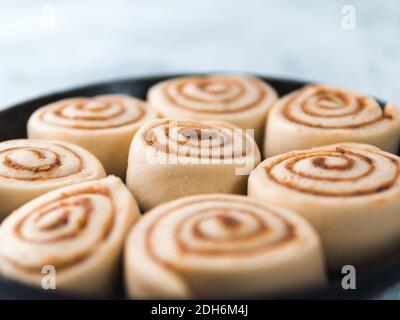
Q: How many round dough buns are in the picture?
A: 8